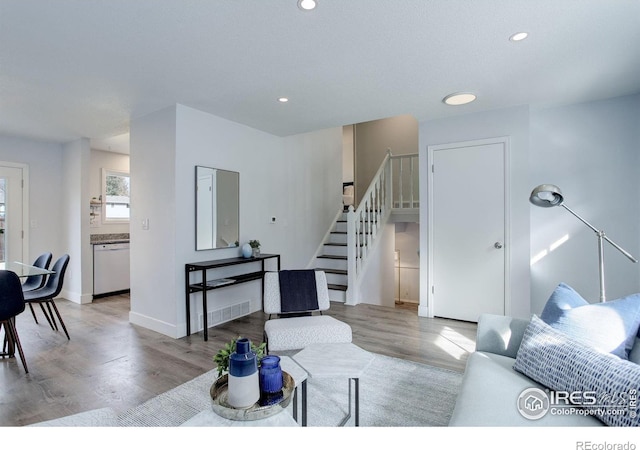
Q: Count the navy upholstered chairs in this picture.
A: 3